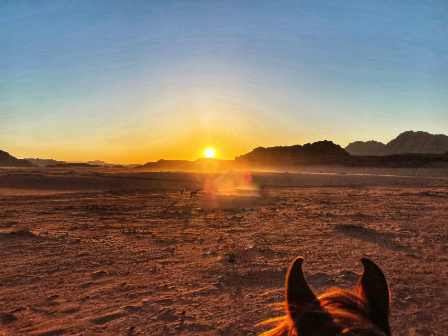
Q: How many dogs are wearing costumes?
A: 0